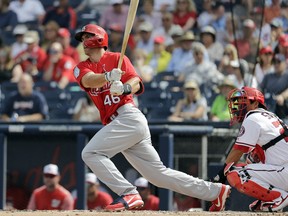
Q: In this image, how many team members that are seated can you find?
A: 3